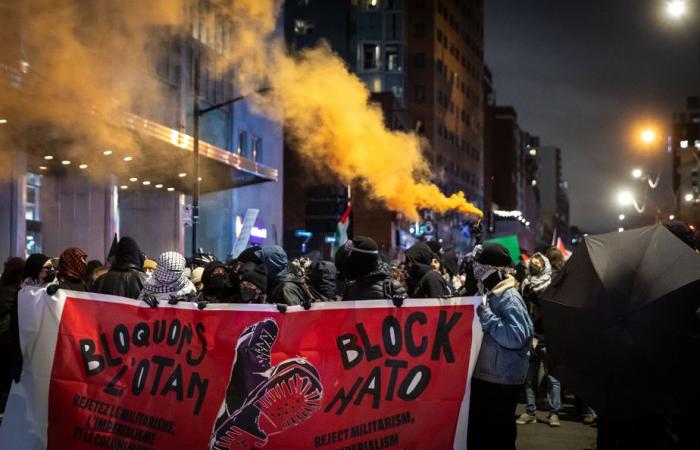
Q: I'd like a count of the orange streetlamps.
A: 1